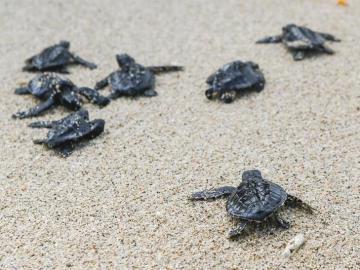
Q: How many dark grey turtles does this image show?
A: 7